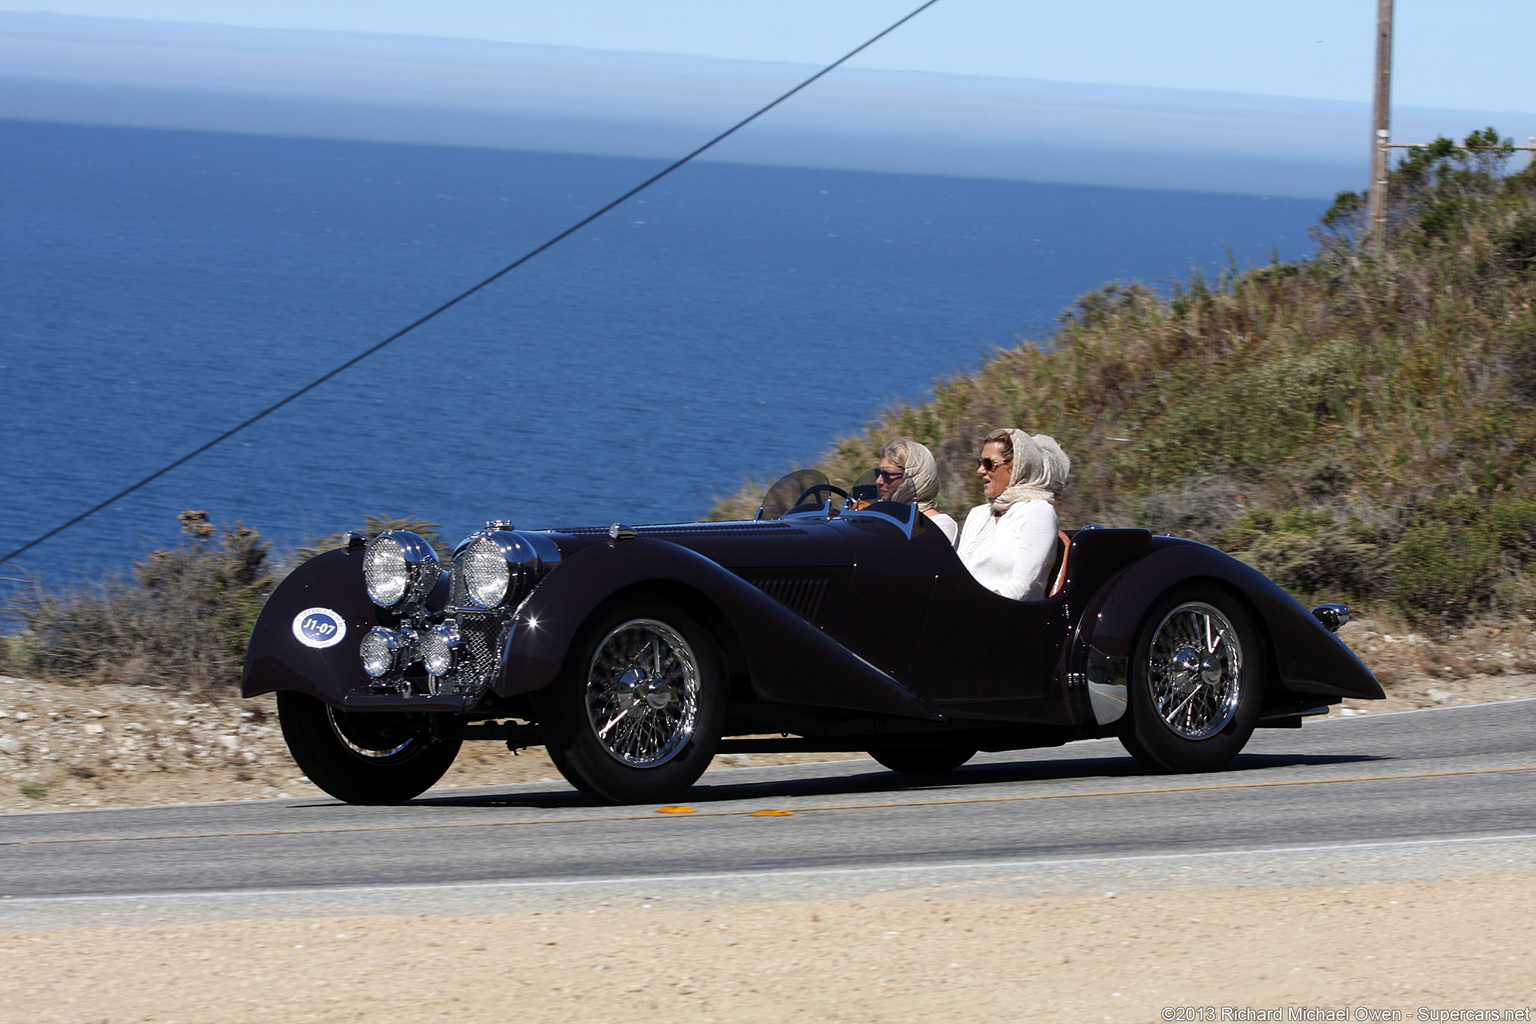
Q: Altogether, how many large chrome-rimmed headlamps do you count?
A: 2